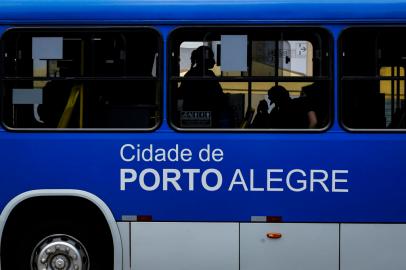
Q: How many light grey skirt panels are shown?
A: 3